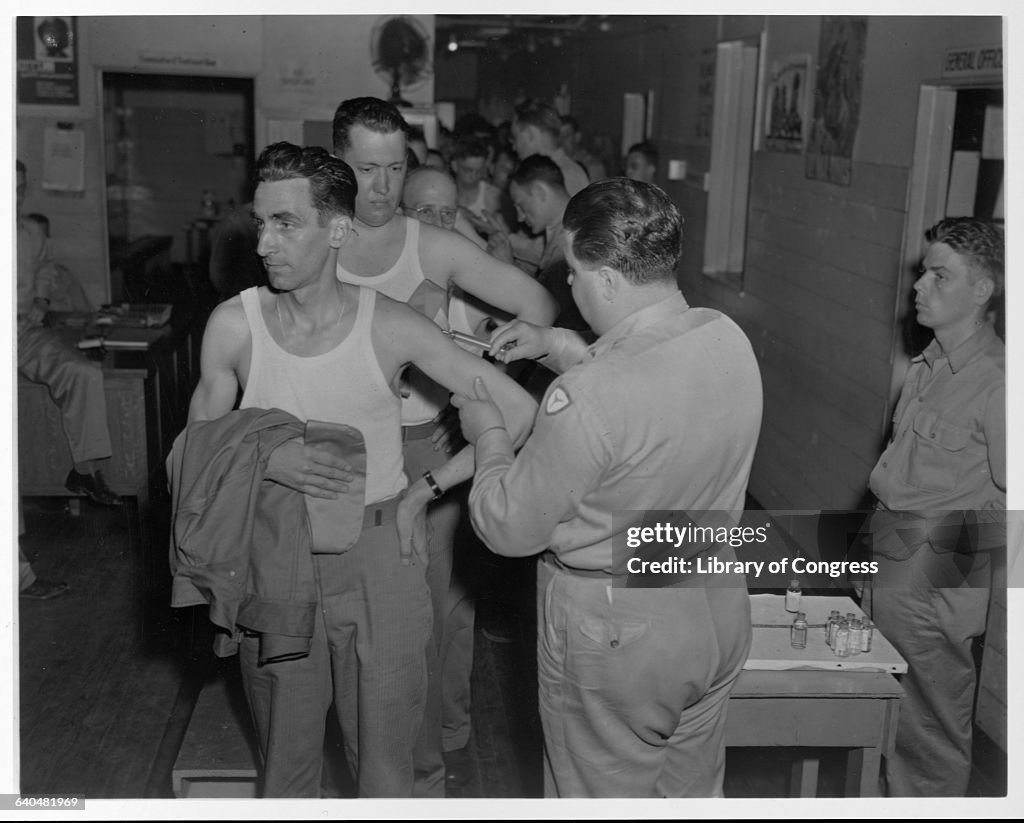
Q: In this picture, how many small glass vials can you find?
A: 8